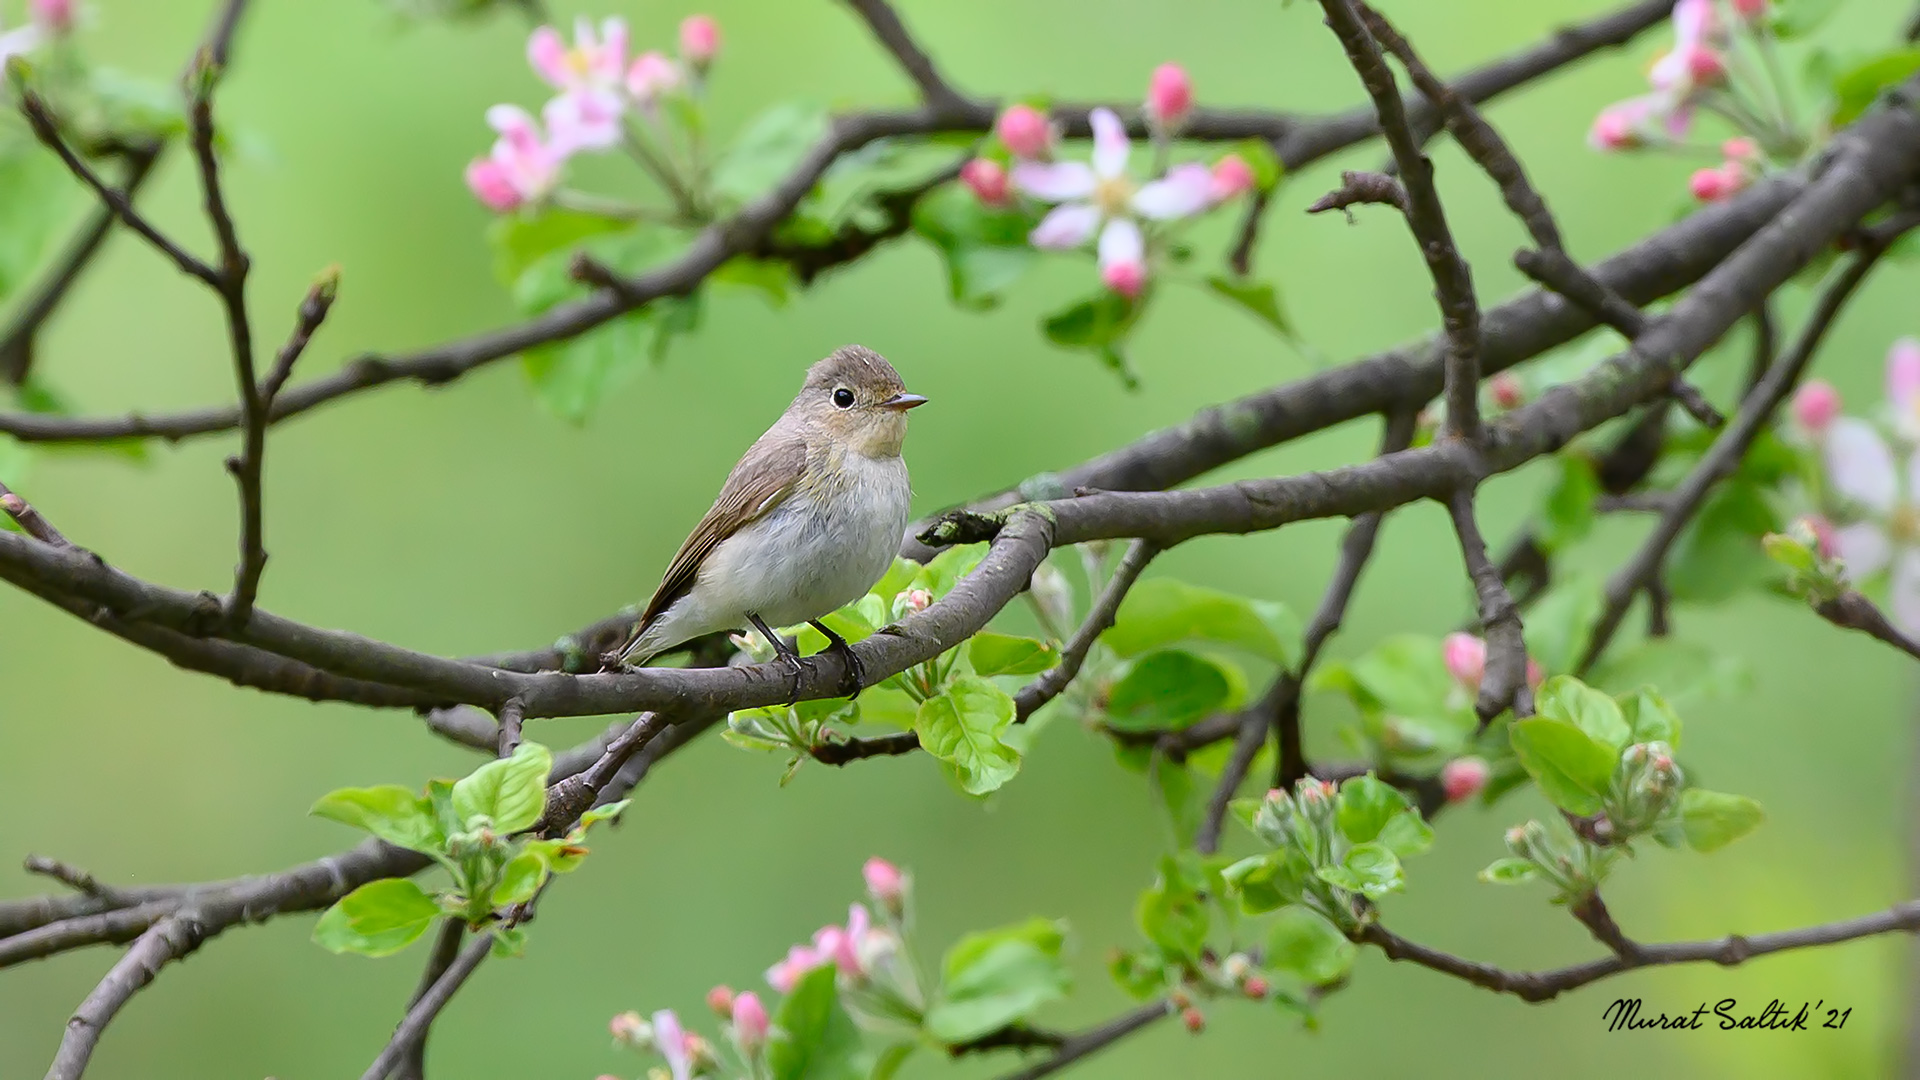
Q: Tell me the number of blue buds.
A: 0